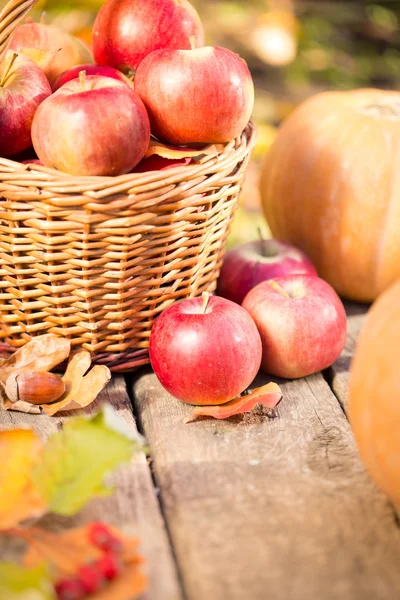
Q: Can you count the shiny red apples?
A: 9